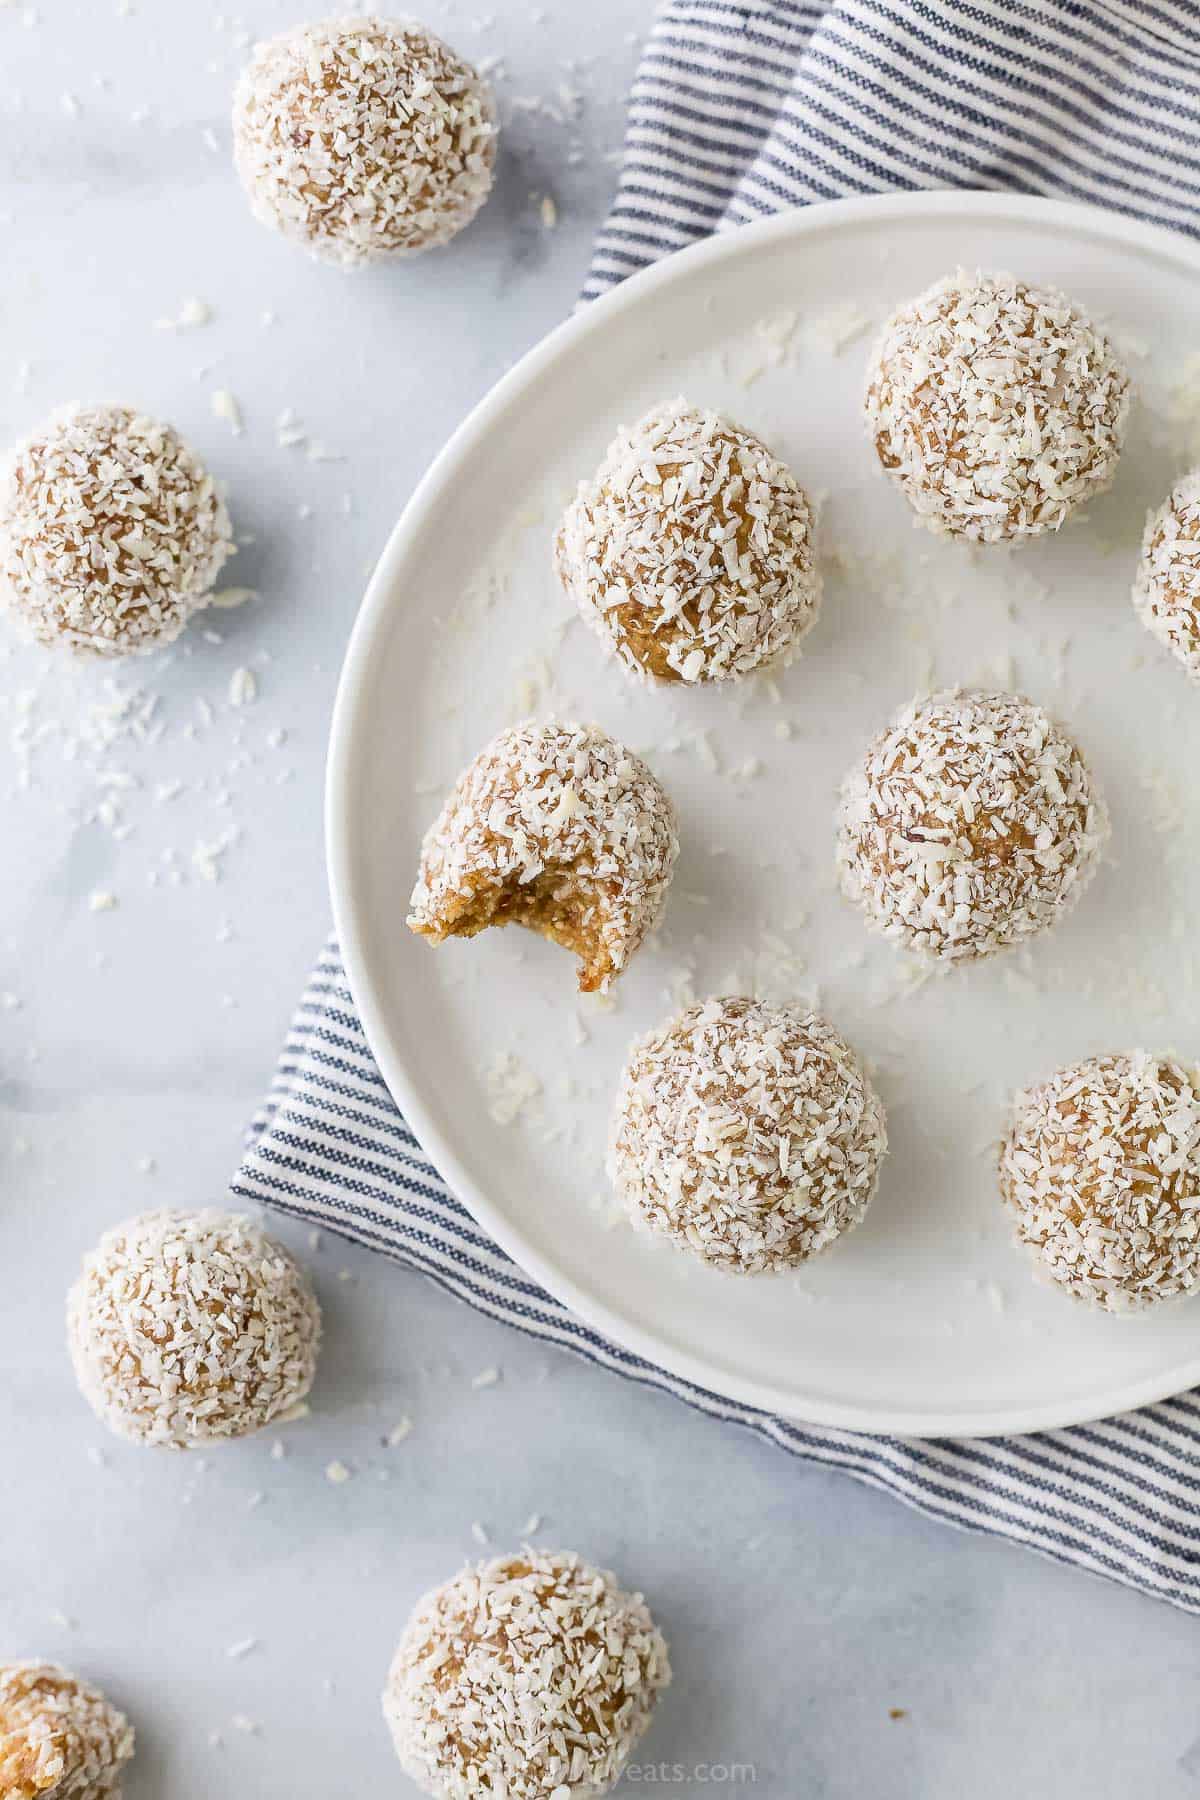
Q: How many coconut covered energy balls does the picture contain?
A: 12